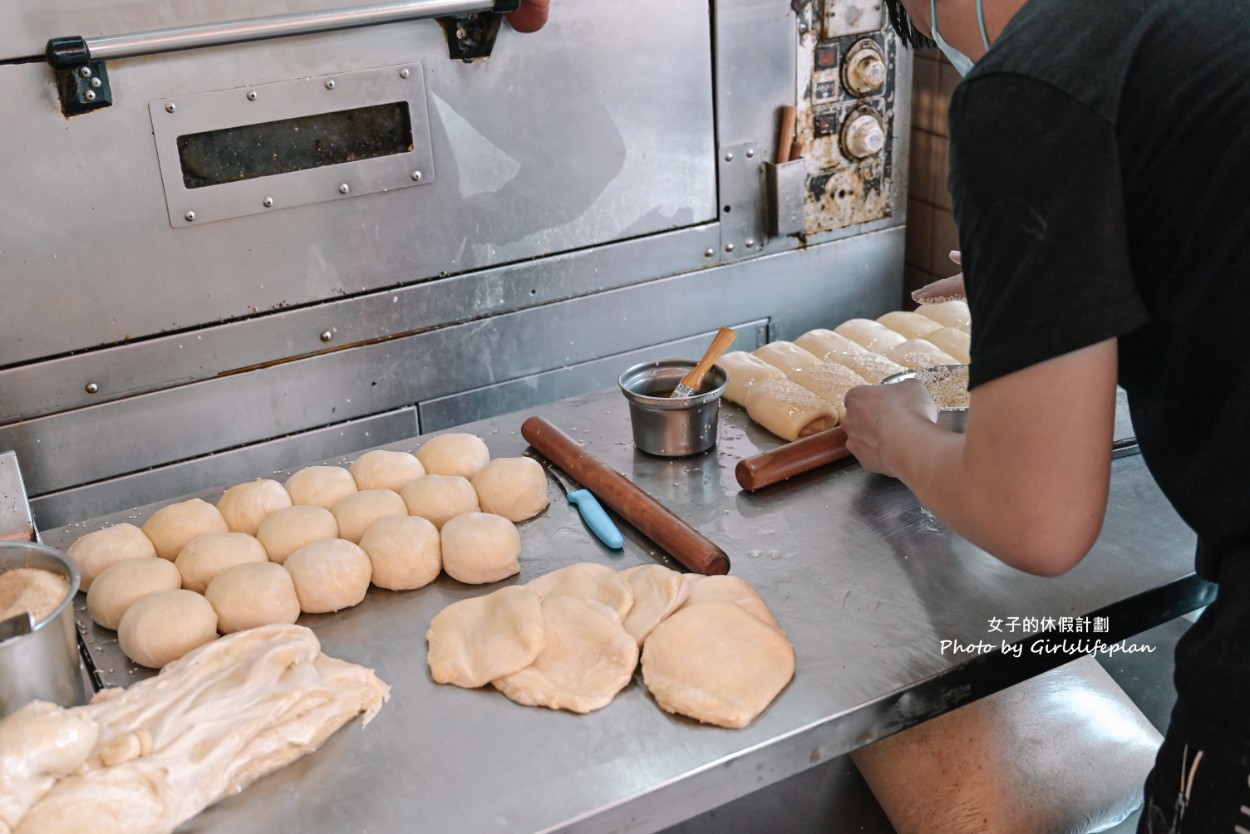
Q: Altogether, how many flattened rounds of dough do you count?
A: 6